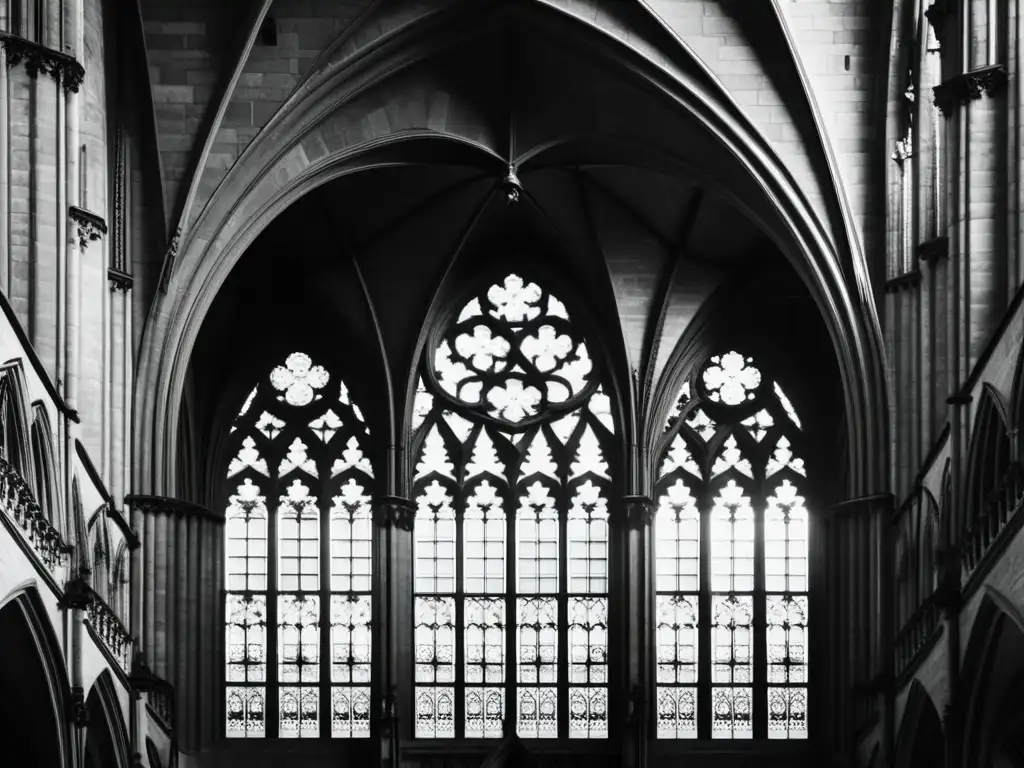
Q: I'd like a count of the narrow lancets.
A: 10